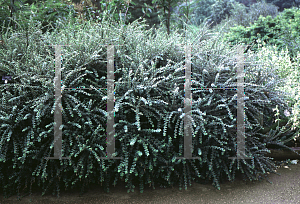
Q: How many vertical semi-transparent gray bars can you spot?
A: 4